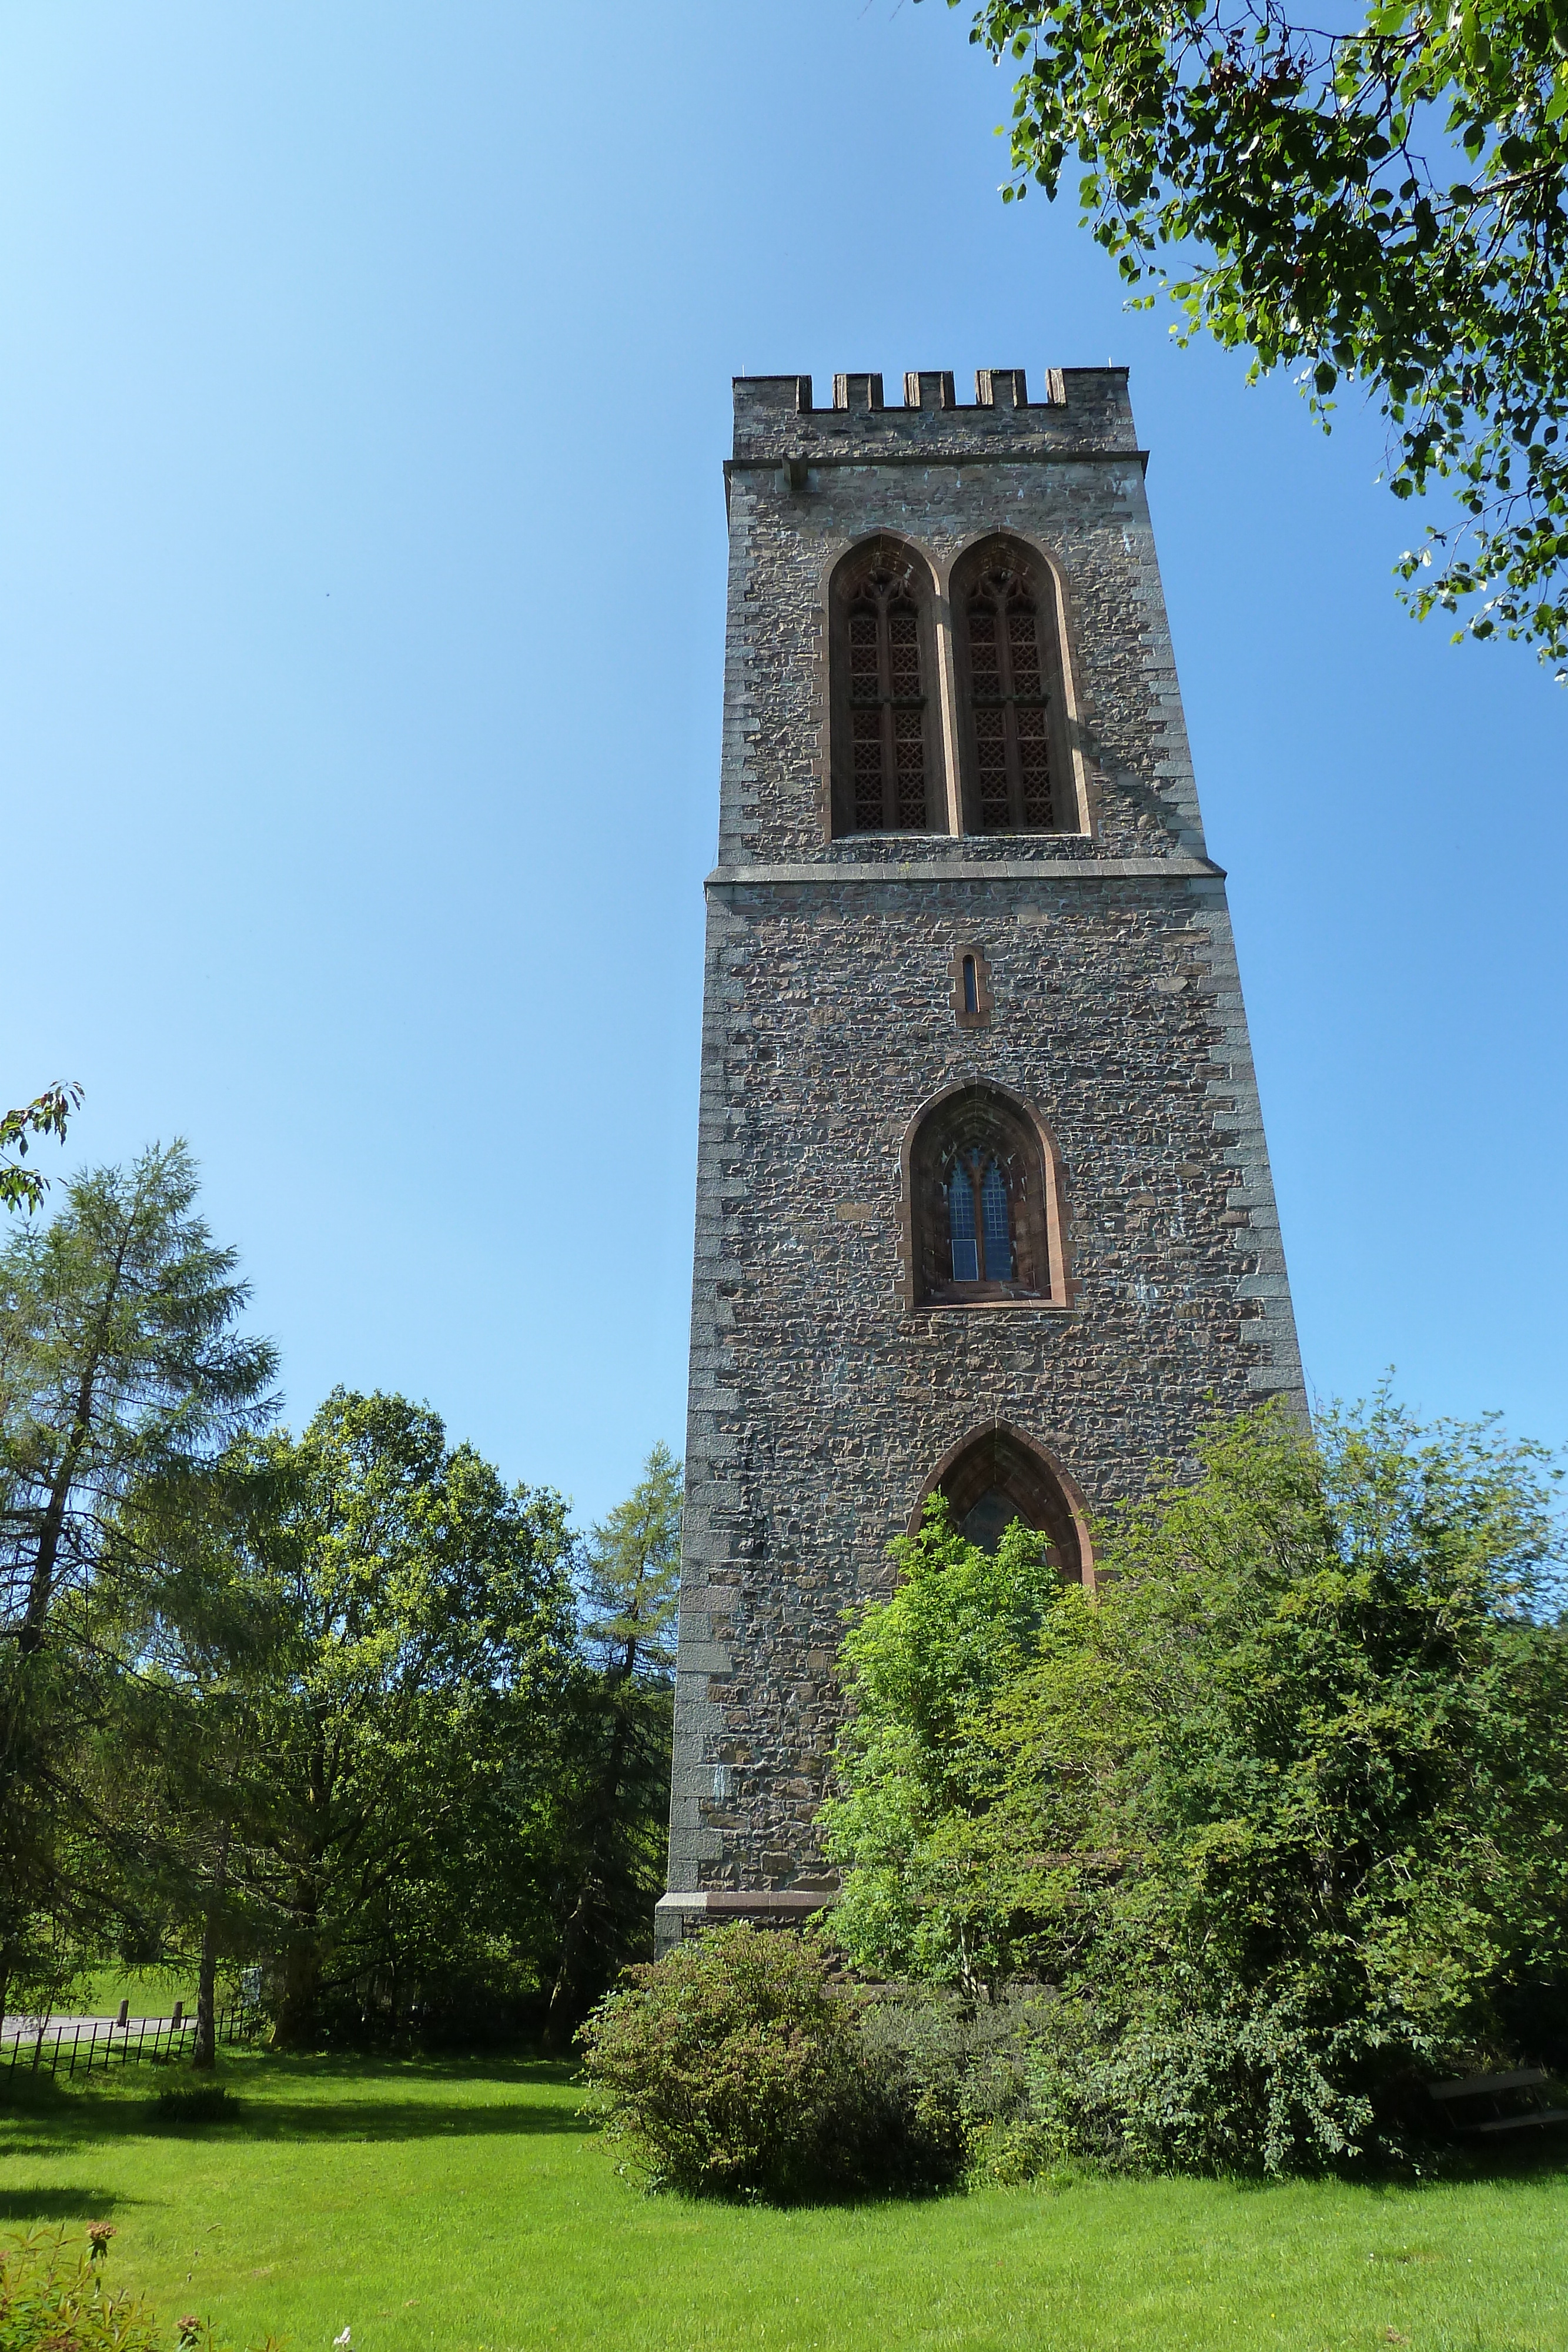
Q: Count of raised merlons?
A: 5